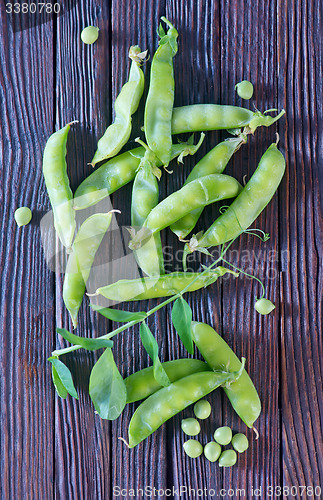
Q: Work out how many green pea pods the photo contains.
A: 14